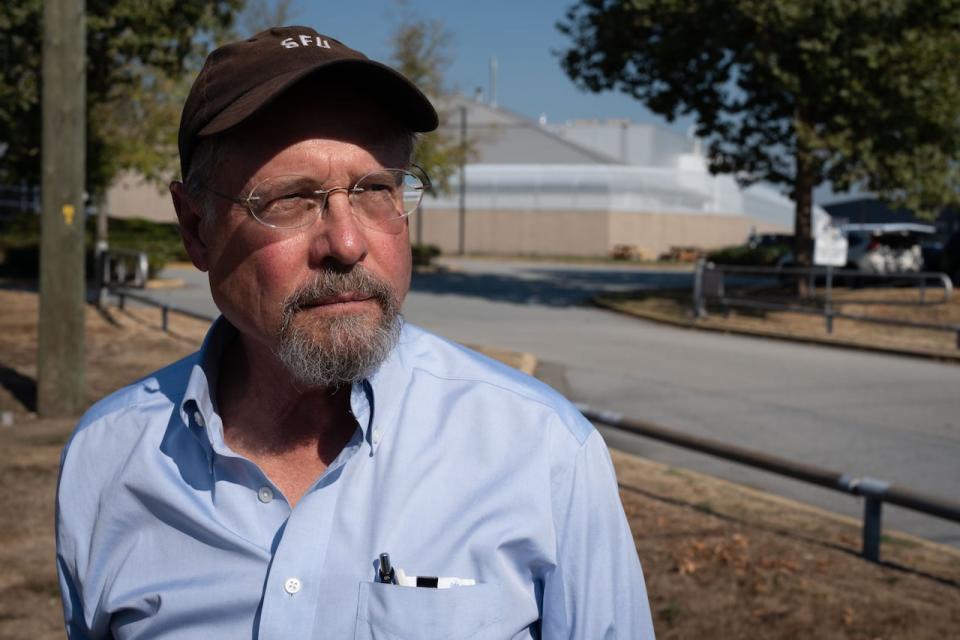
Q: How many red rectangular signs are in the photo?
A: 0